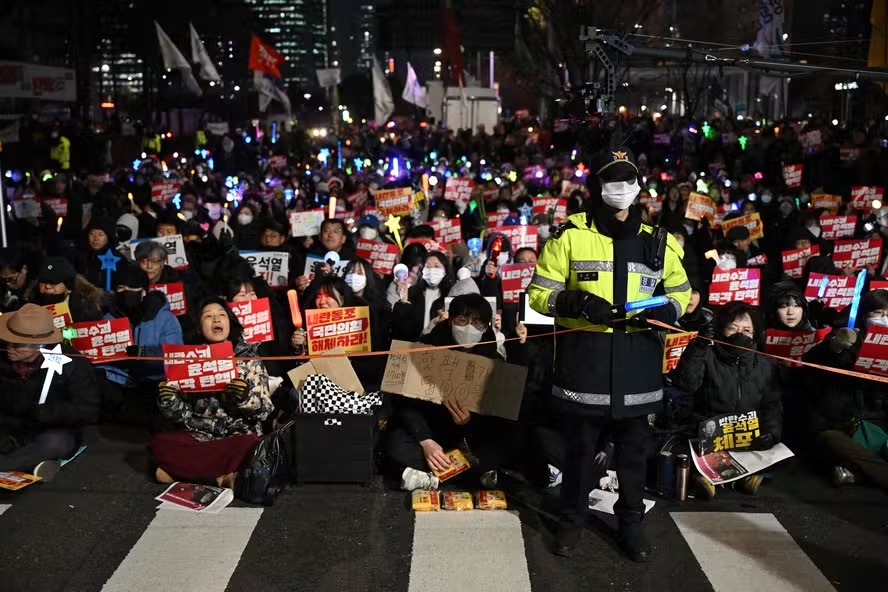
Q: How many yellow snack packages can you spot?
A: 4